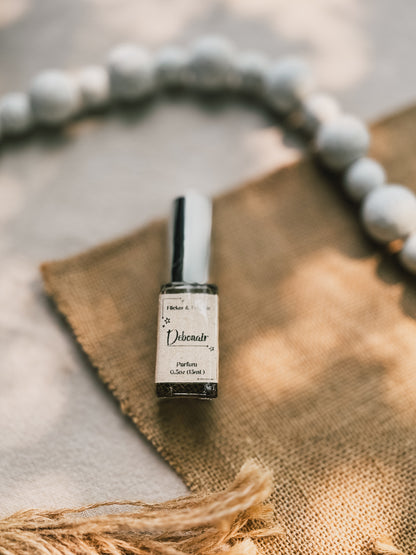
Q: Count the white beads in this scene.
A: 13